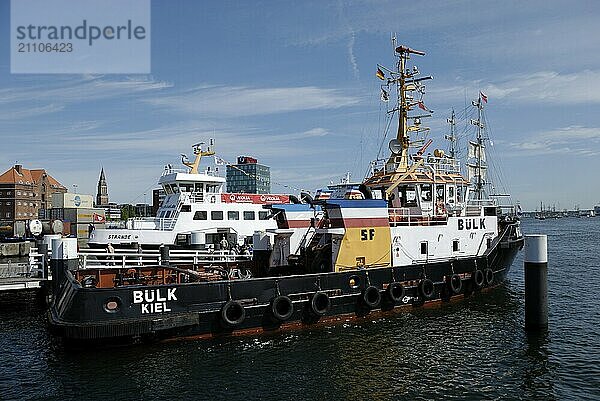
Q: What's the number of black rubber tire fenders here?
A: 9